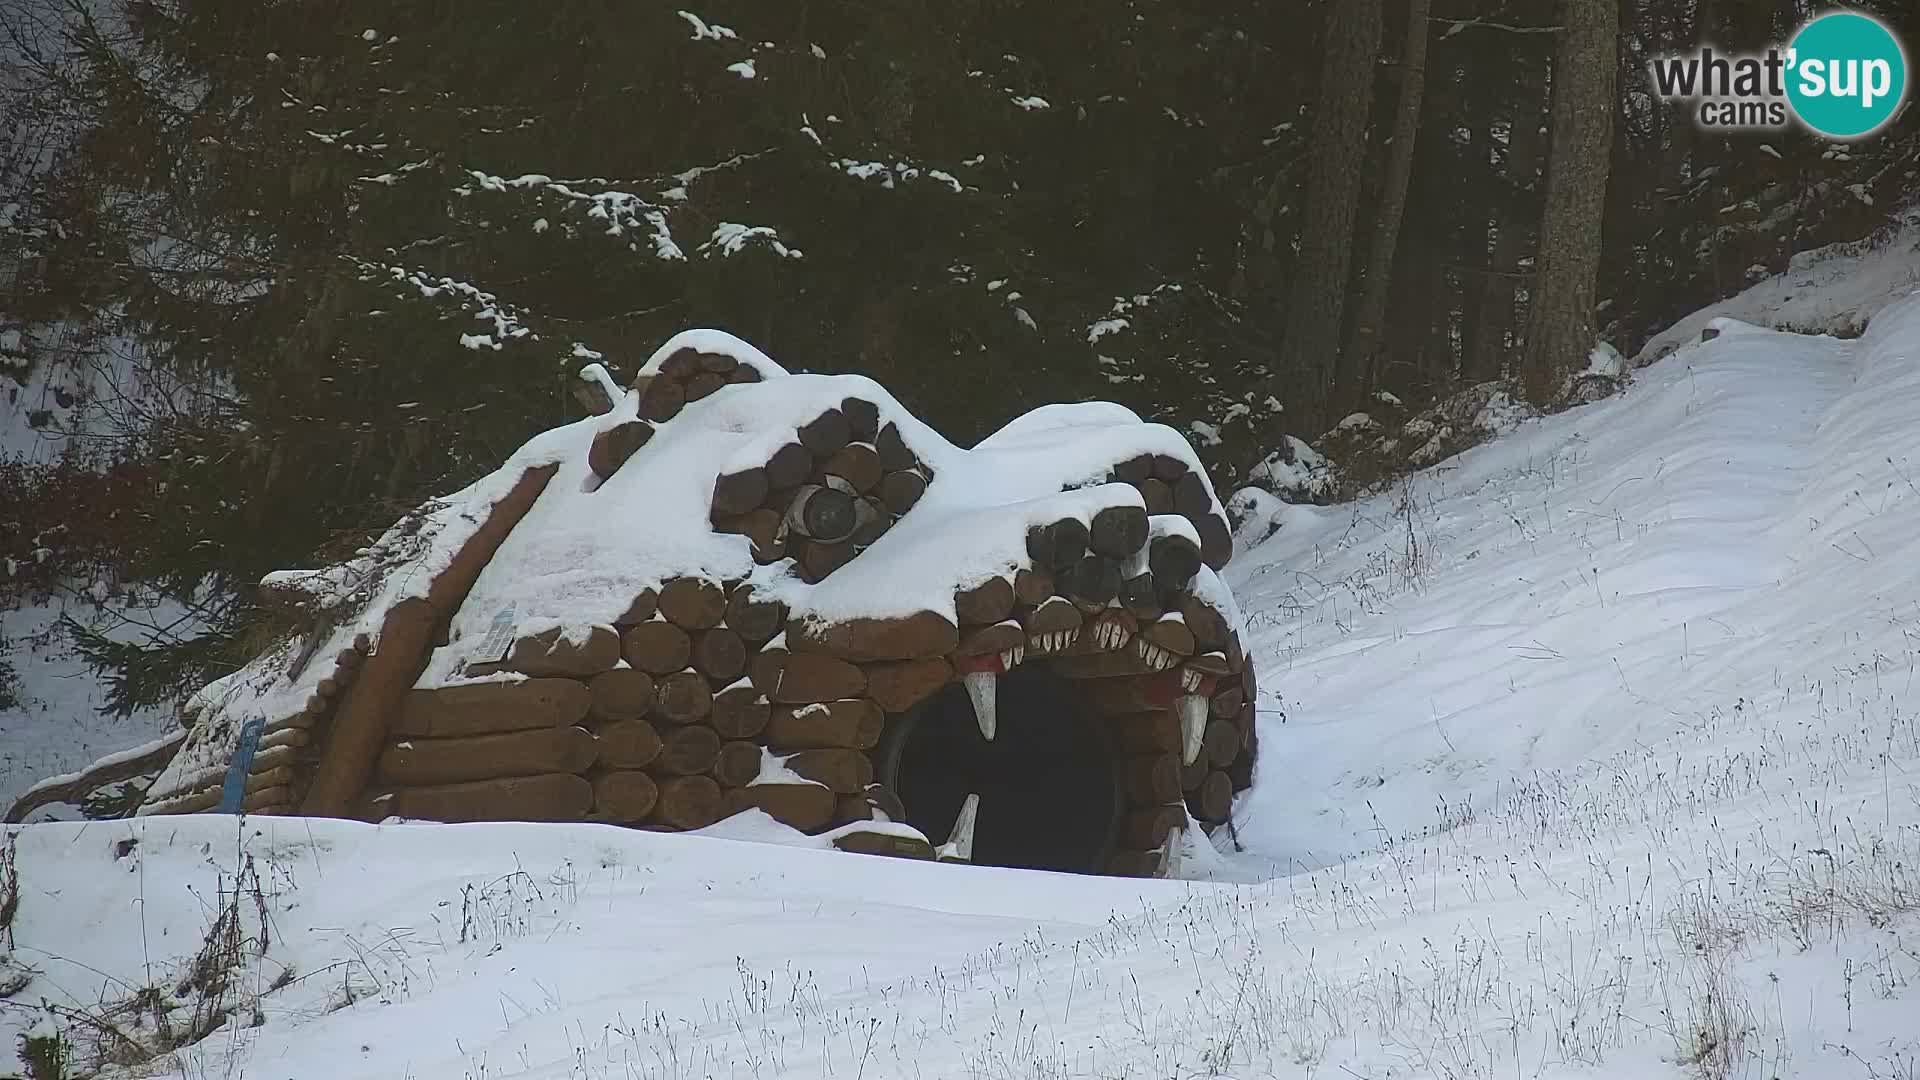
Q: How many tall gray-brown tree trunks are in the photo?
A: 3